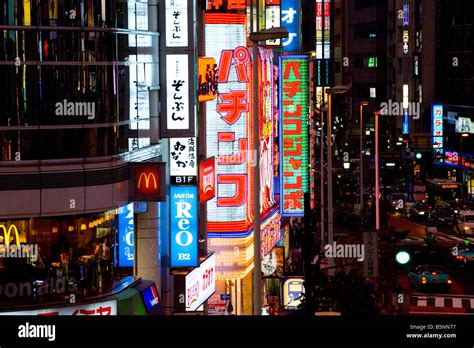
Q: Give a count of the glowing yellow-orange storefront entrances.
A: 1